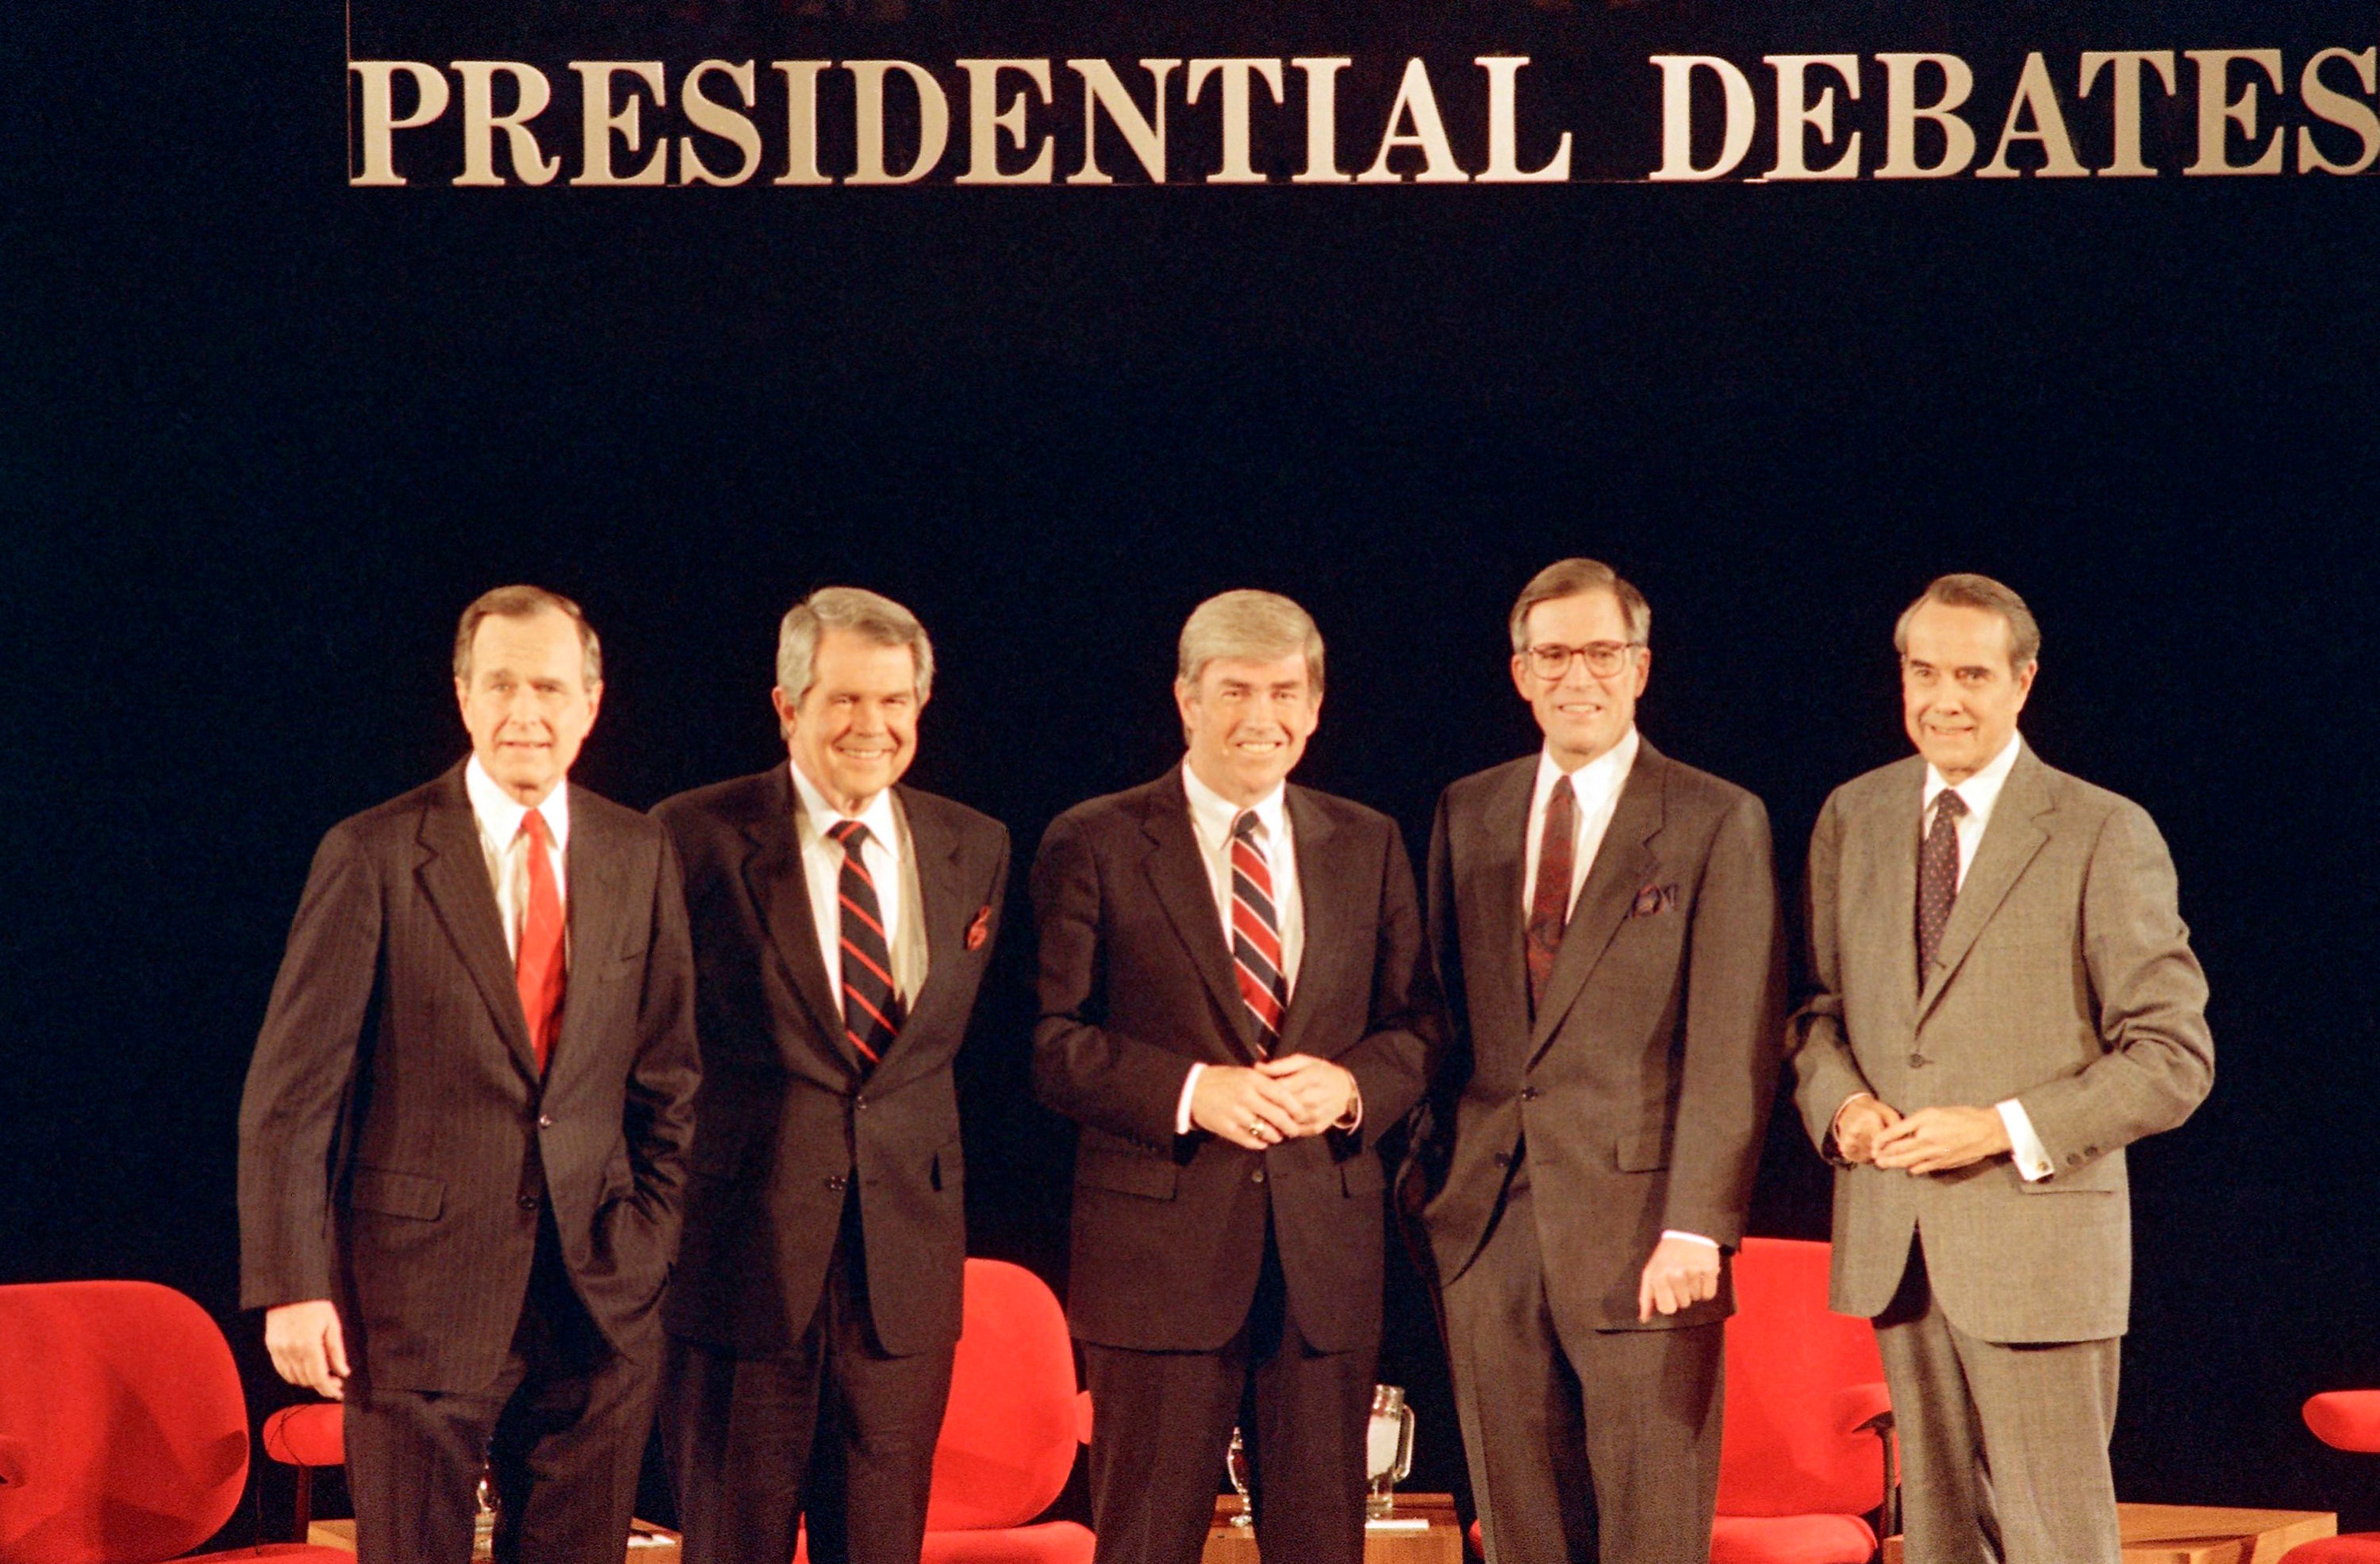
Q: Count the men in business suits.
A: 5